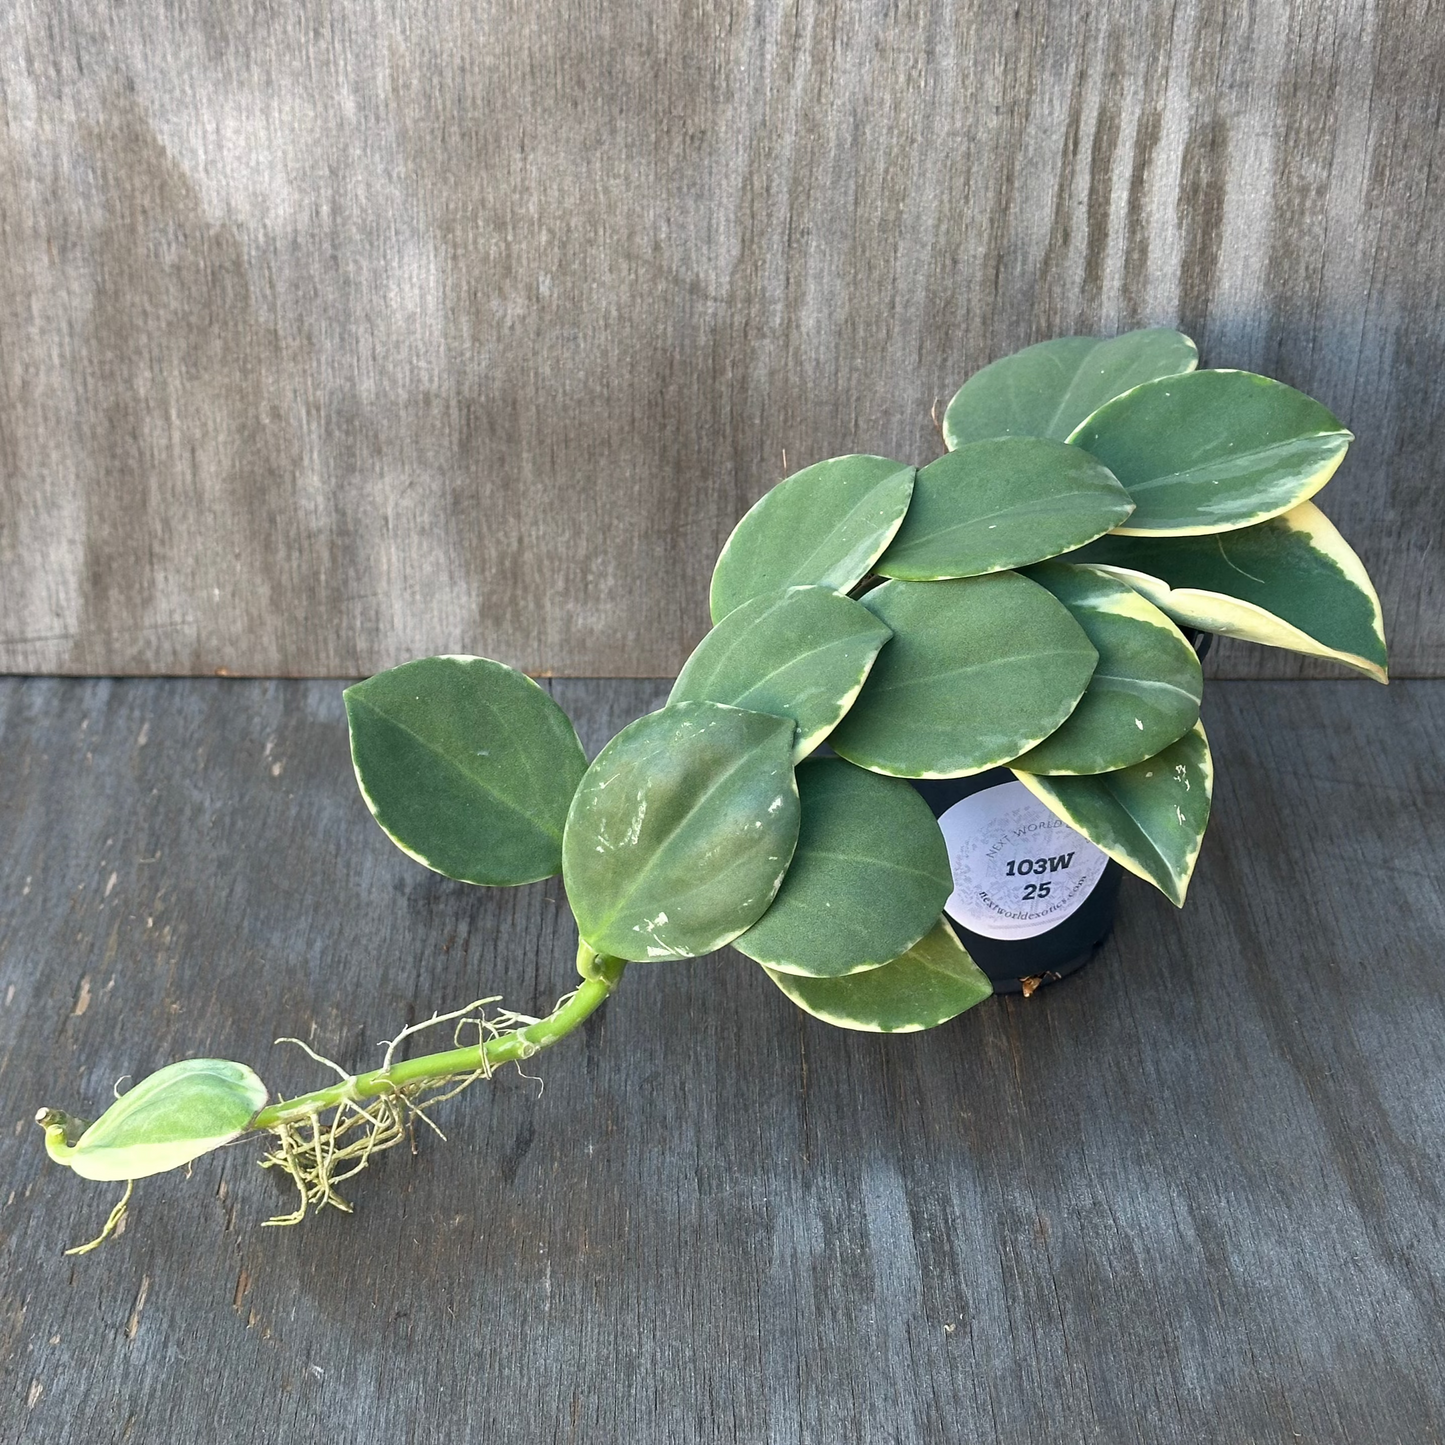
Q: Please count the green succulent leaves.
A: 14